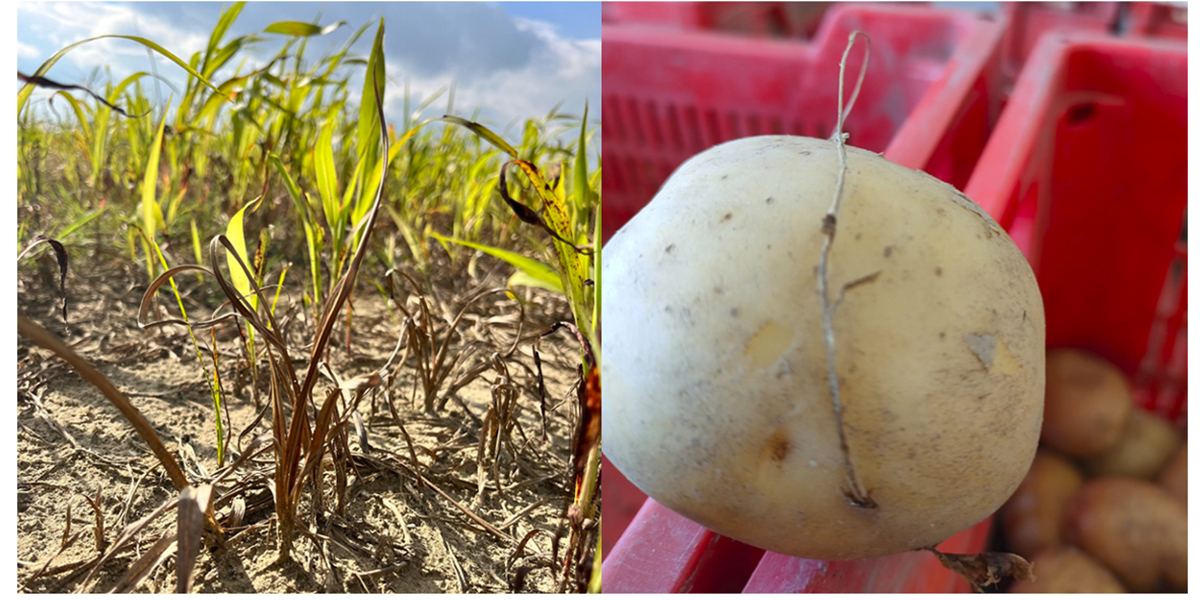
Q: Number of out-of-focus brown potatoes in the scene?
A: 6